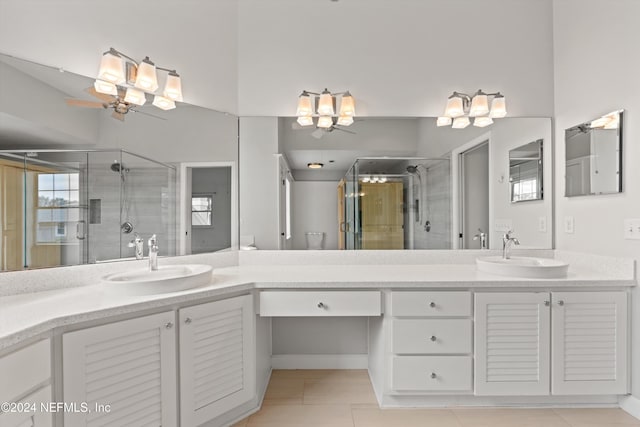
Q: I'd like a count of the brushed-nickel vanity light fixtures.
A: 3